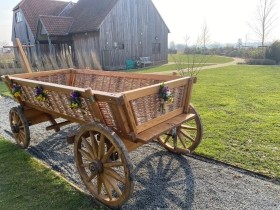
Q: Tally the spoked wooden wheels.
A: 3